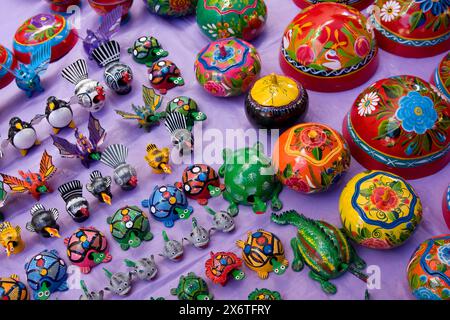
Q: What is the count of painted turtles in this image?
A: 14